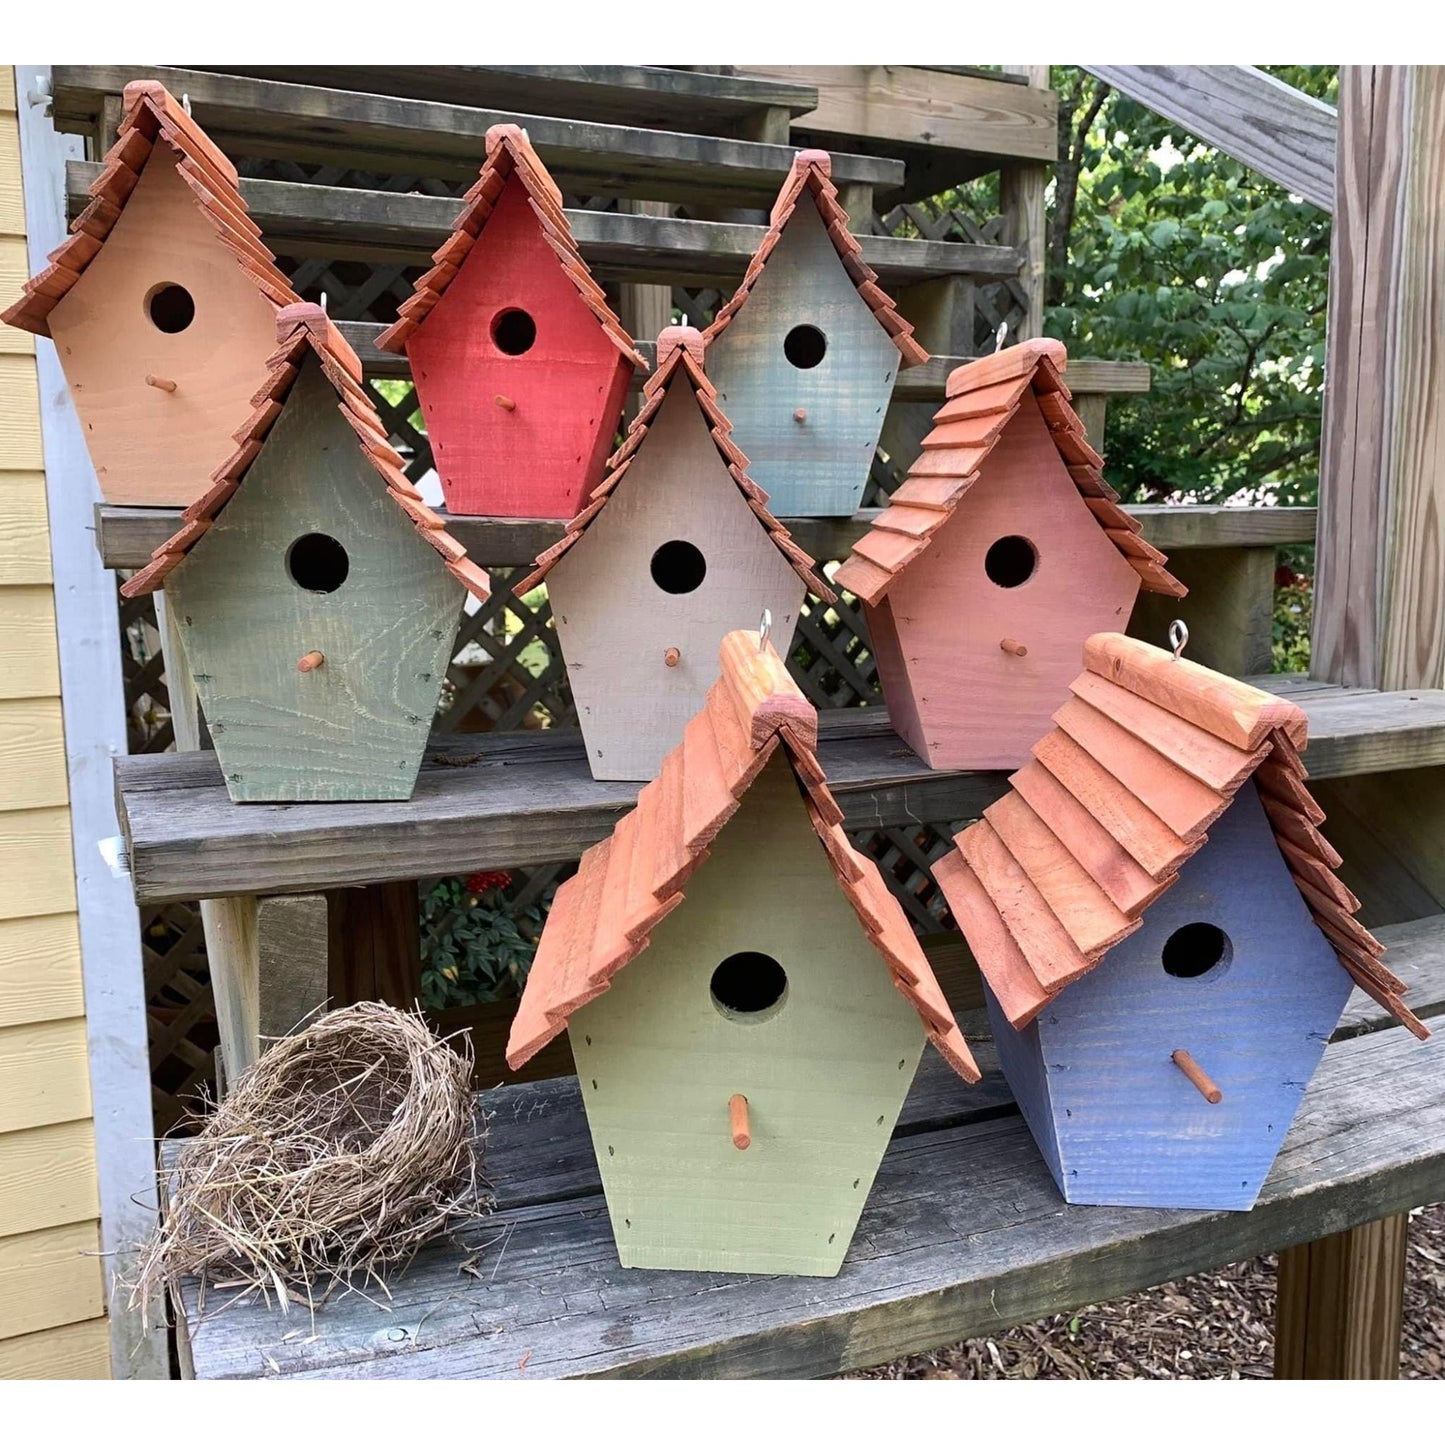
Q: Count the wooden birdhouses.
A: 8